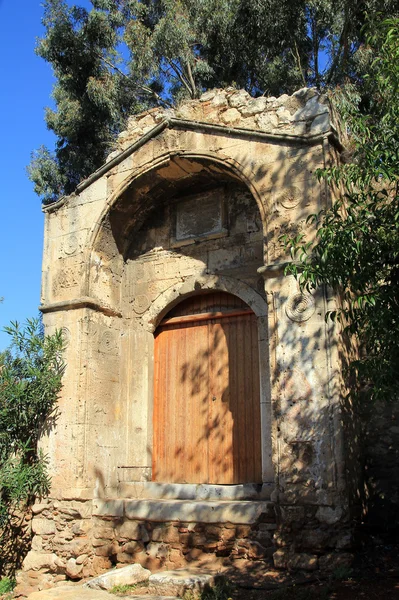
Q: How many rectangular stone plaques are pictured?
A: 1